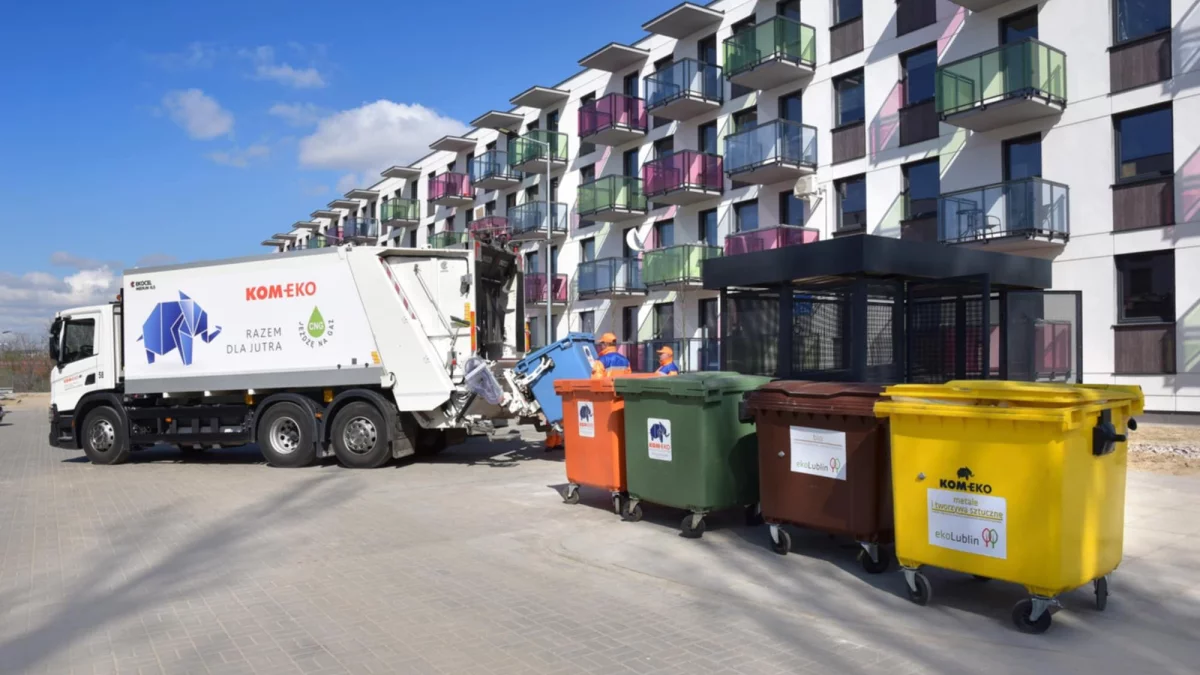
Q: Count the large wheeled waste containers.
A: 5